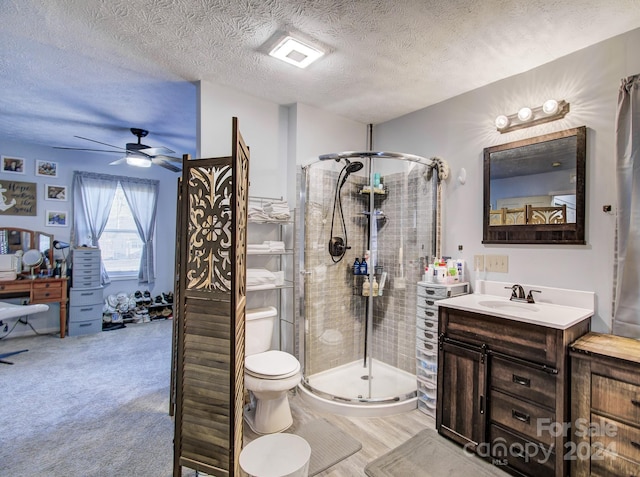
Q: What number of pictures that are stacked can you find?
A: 3